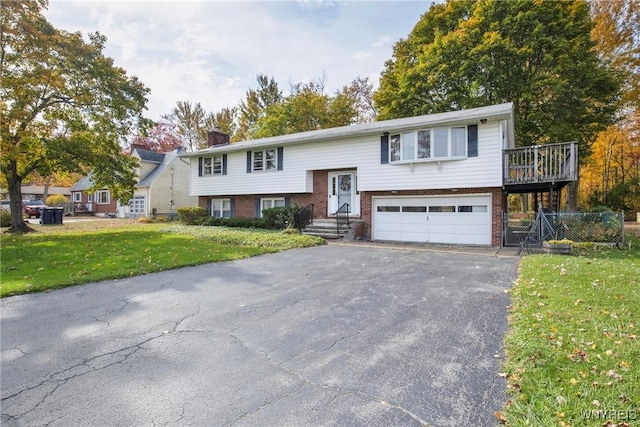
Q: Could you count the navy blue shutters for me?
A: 10